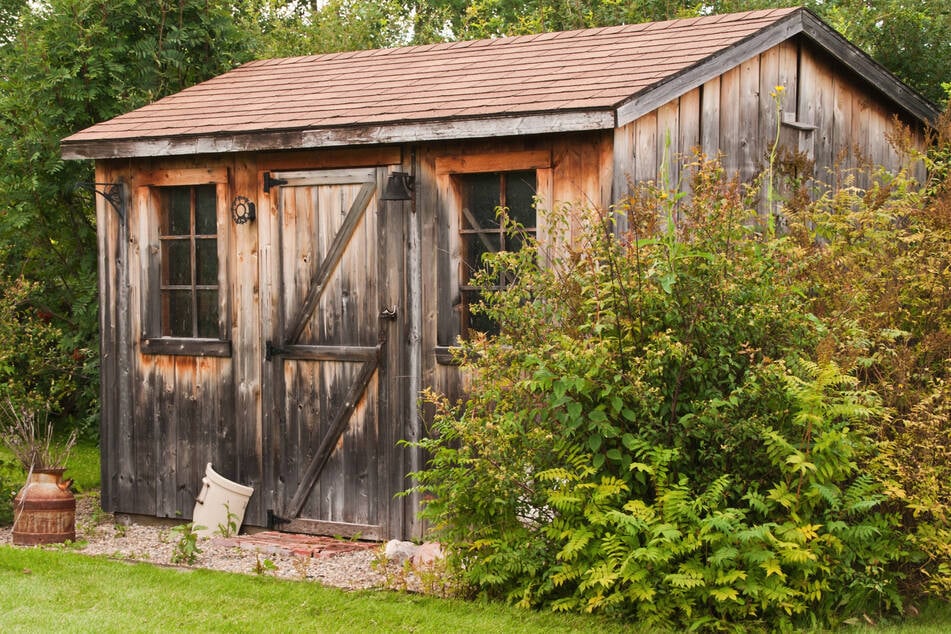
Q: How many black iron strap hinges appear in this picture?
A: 3